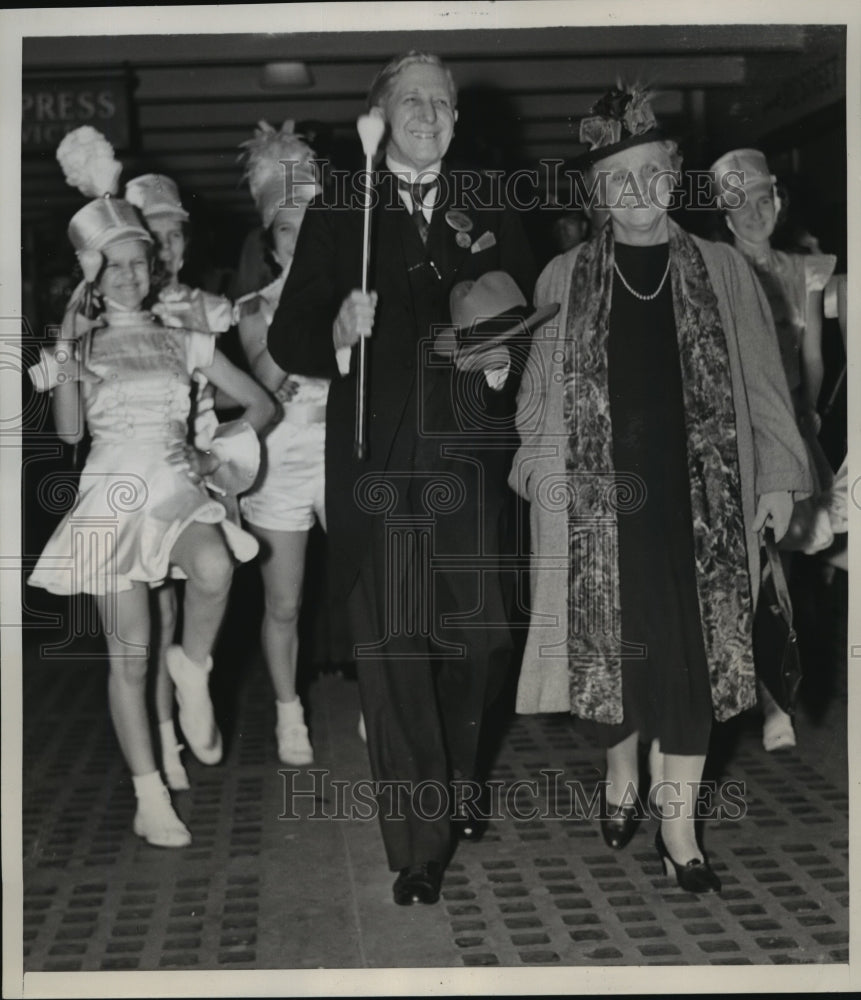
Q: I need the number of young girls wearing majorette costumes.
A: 4